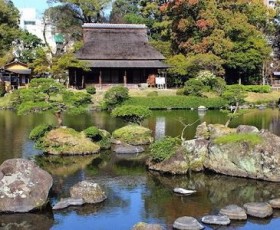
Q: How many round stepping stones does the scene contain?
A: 5